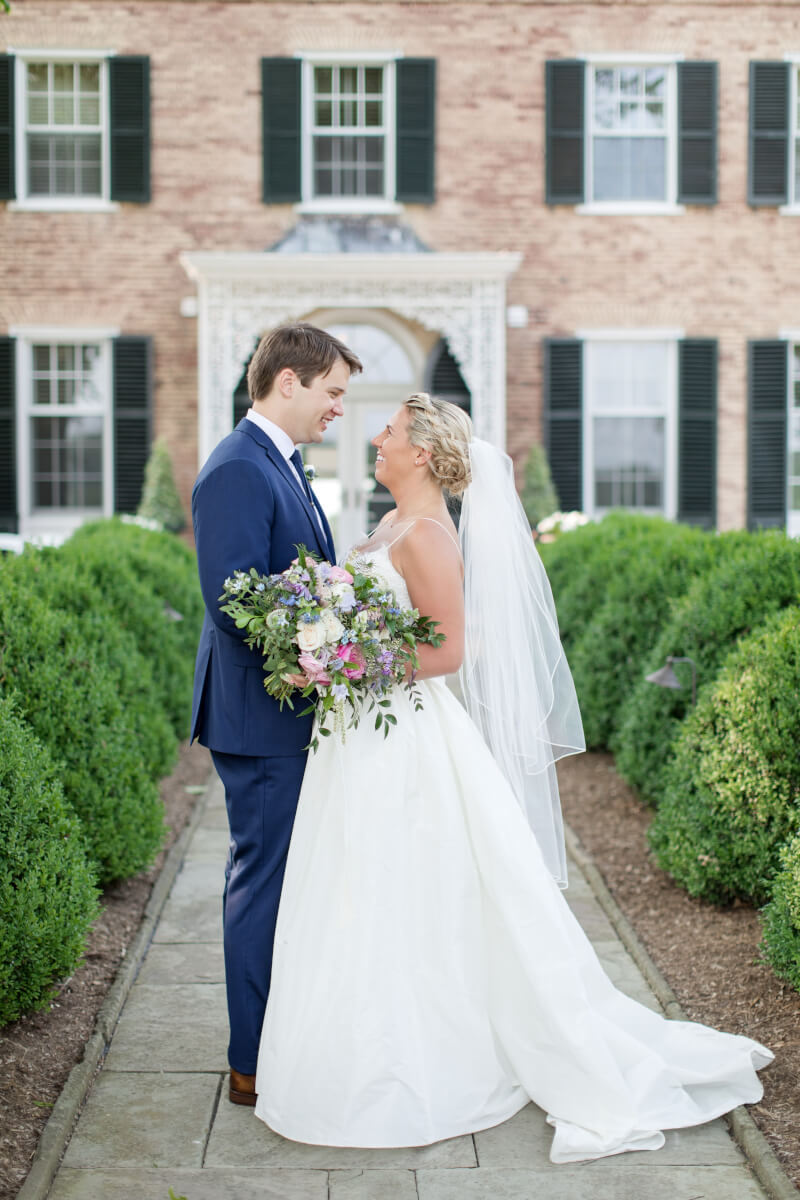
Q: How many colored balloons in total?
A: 0